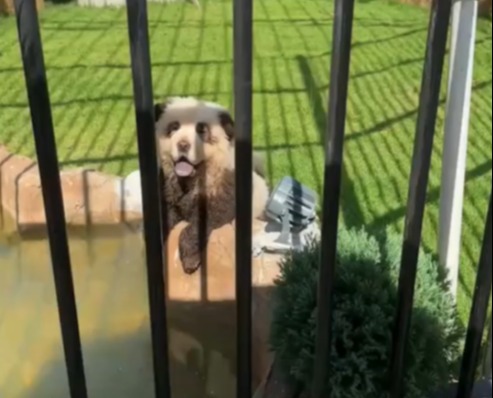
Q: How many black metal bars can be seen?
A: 6